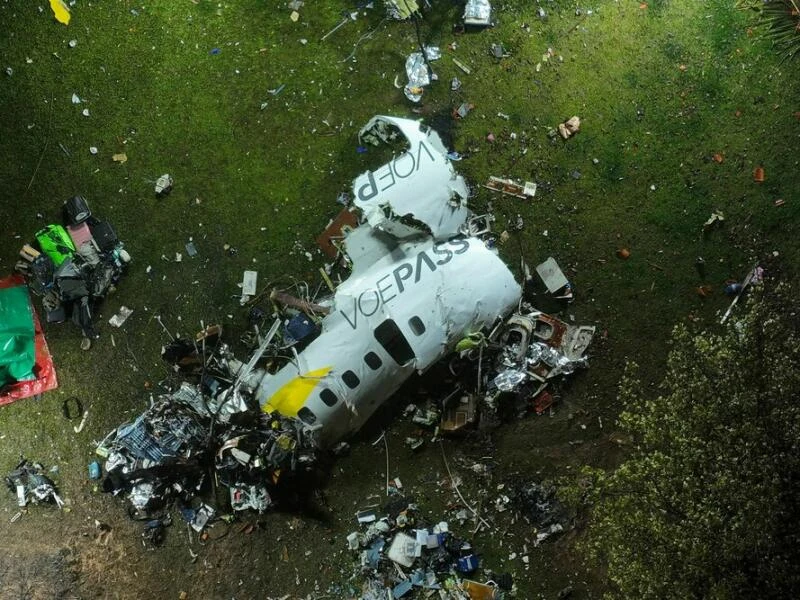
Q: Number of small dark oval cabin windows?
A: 5